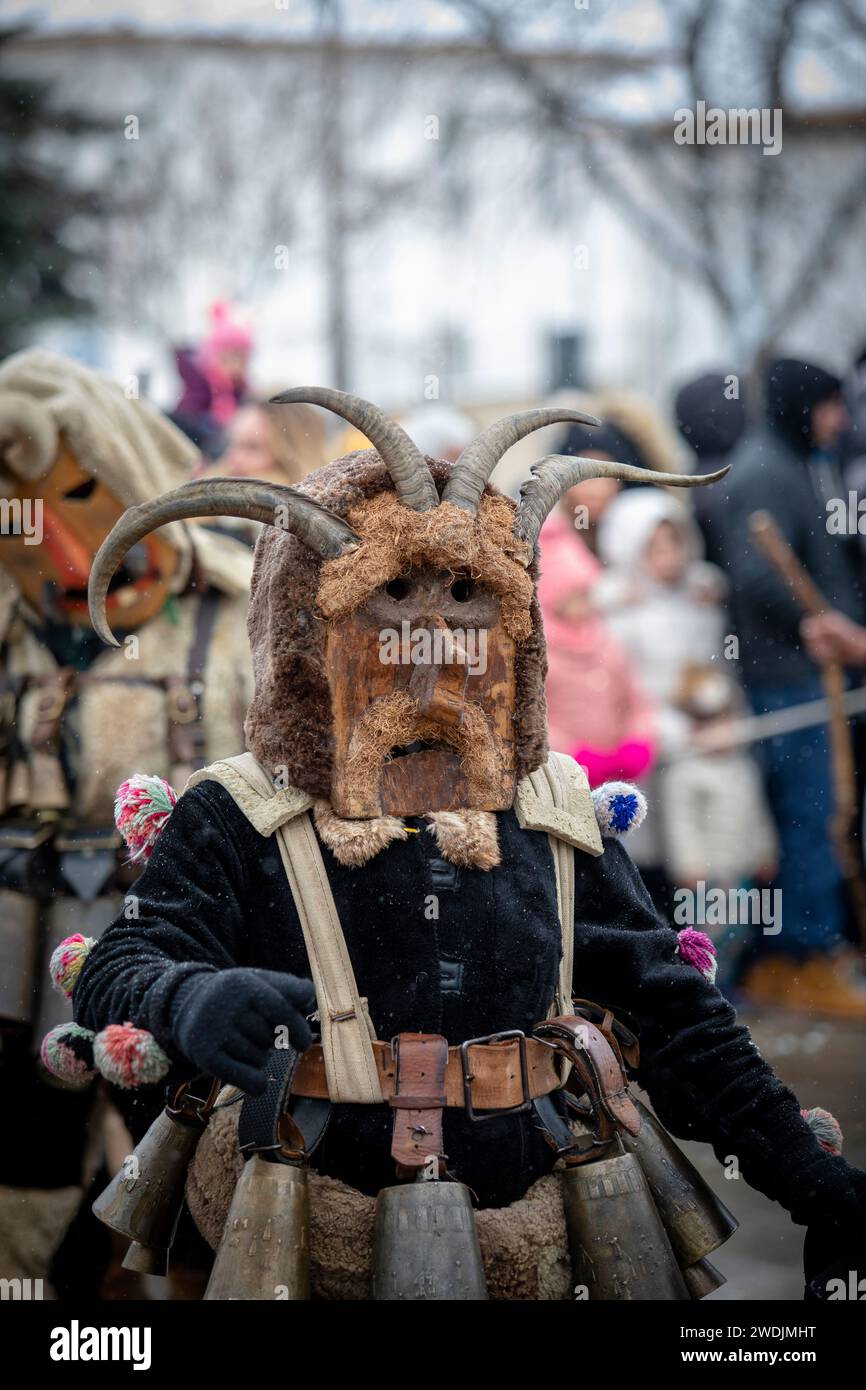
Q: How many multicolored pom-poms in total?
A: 7